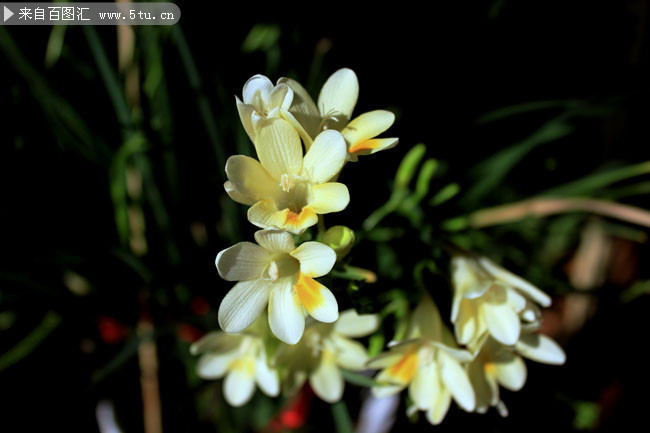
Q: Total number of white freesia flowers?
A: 9